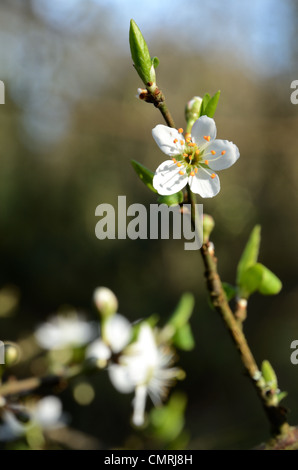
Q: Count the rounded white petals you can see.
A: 5